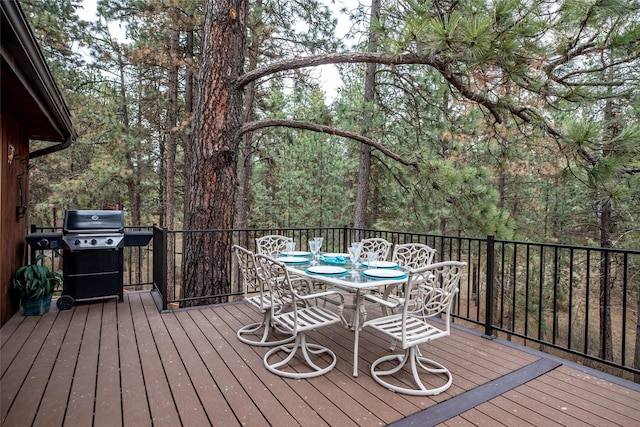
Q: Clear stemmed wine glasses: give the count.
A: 4